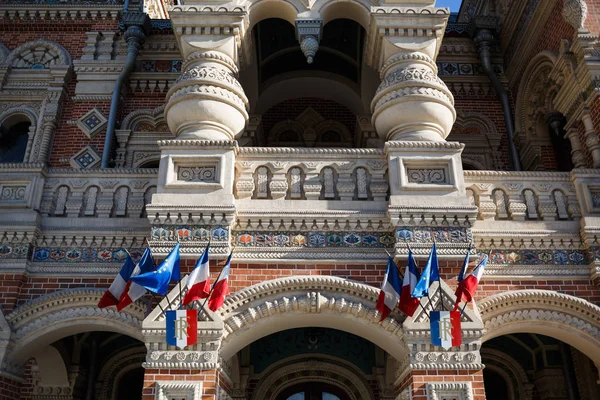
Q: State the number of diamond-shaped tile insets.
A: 2